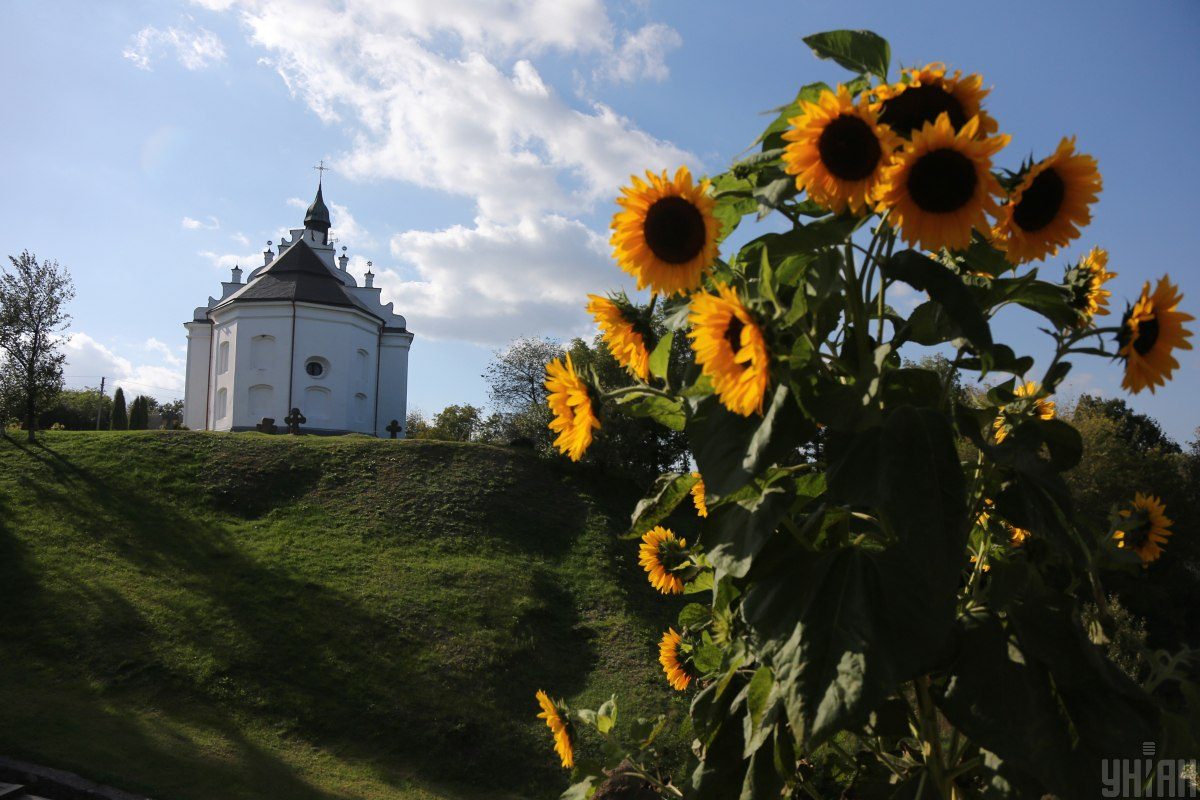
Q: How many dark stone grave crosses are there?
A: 3